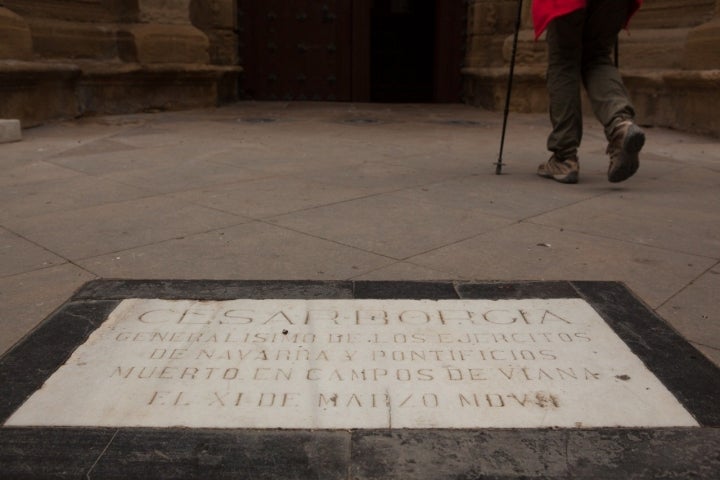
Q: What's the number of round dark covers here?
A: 3